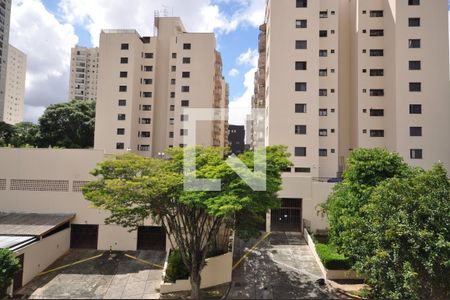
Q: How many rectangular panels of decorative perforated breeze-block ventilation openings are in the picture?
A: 3